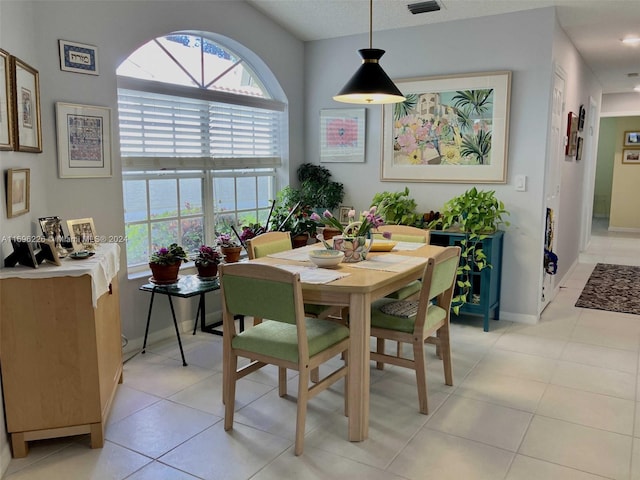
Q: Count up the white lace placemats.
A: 4